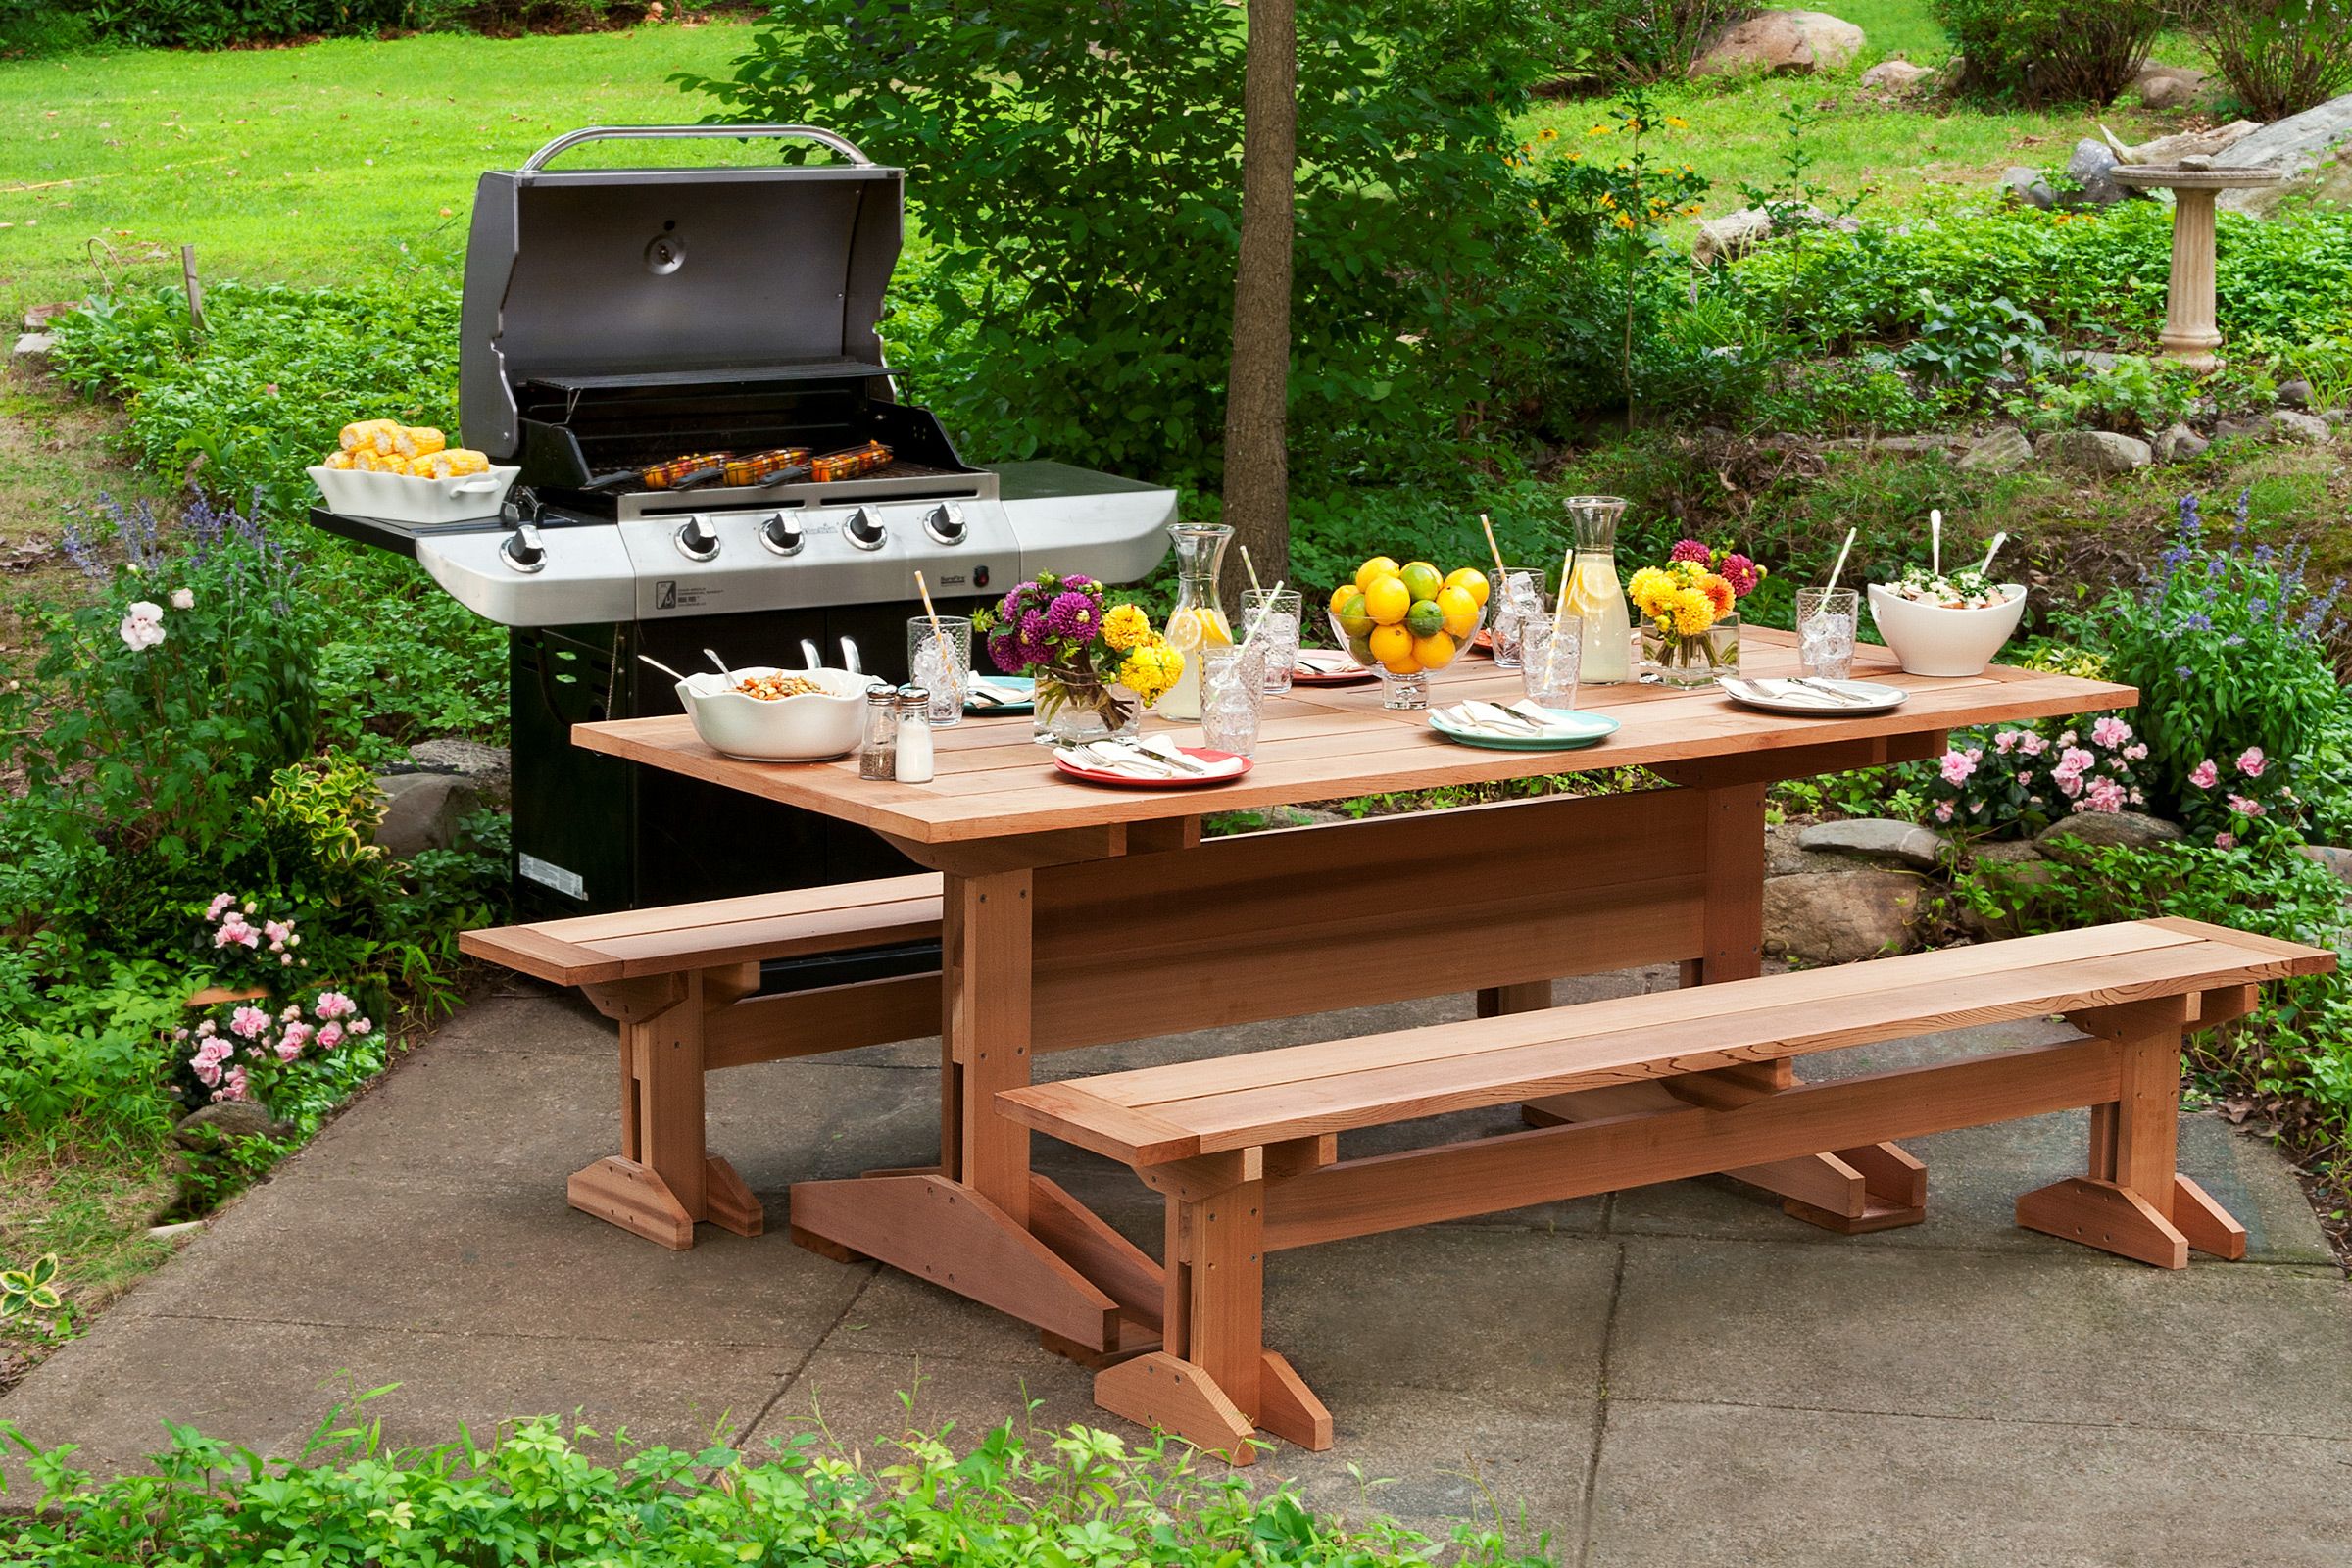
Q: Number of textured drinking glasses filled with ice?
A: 6